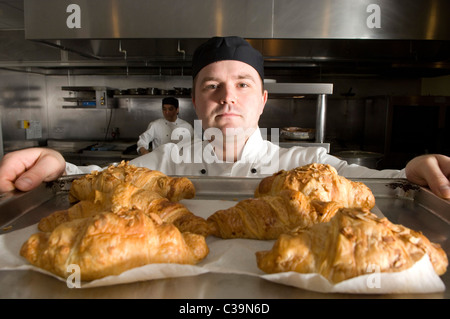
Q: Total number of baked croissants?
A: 6